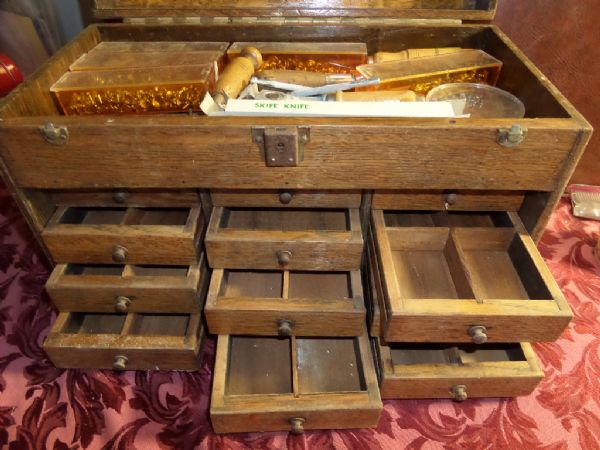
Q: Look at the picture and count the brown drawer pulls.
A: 11